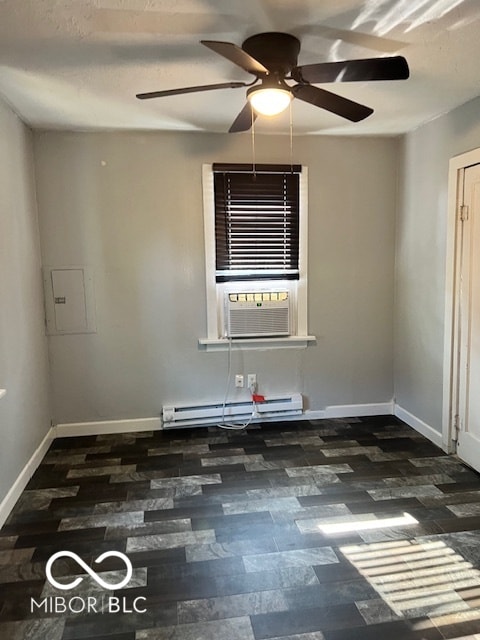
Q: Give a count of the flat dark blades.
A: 5